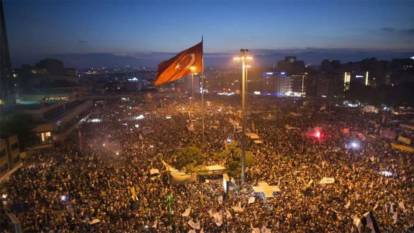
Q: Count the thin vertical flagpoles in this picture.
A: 1